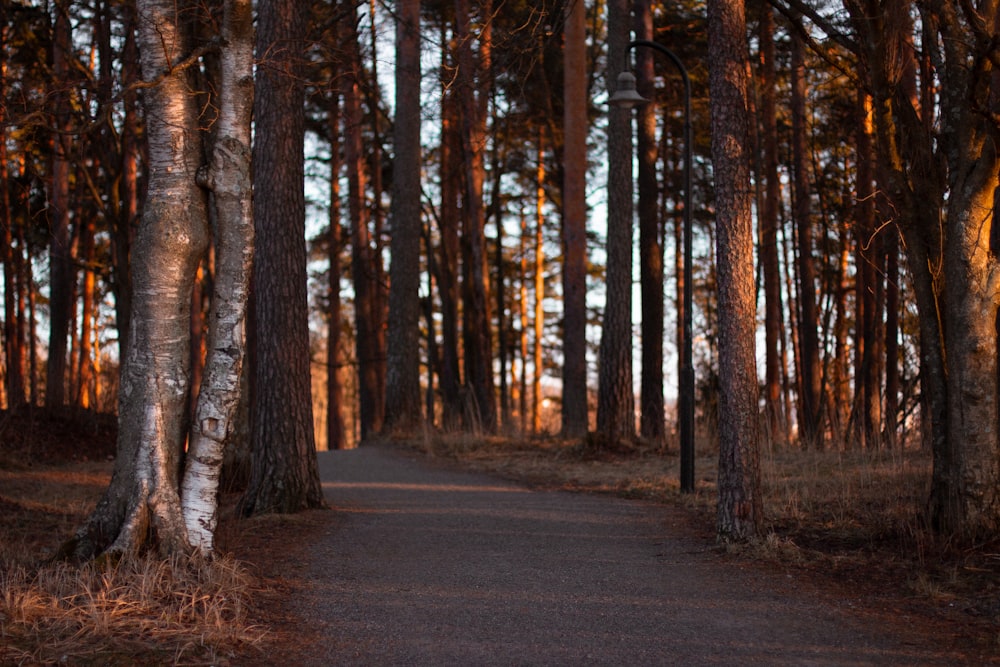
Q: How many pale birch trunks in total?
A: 2